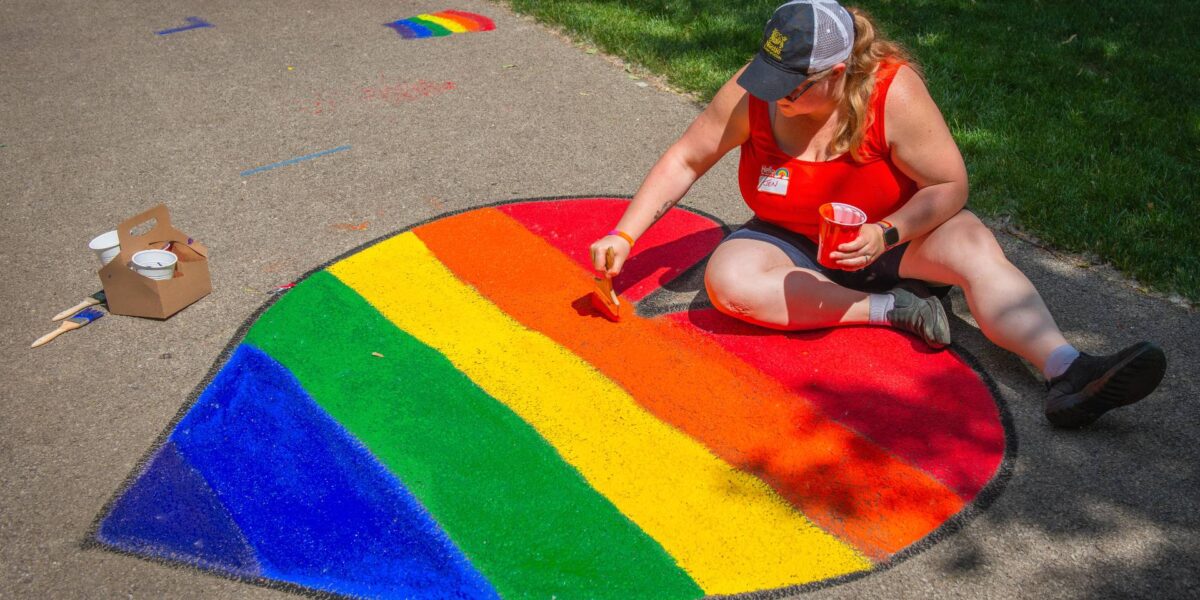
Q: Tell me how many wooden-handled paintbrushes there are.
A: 3